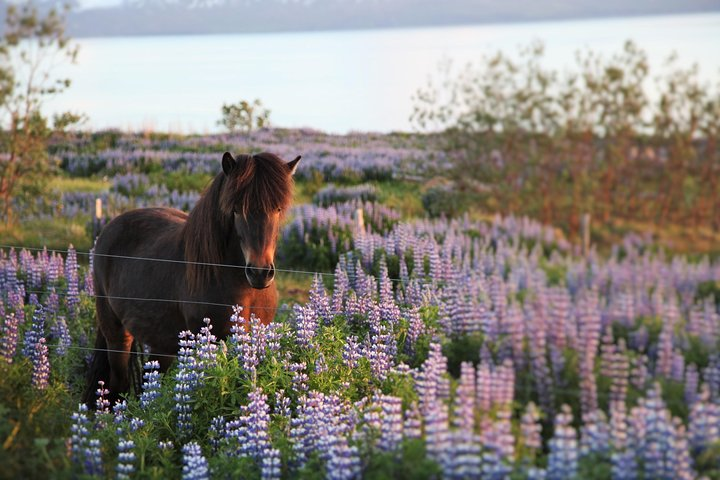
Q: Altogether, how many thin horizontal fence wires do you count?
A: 3